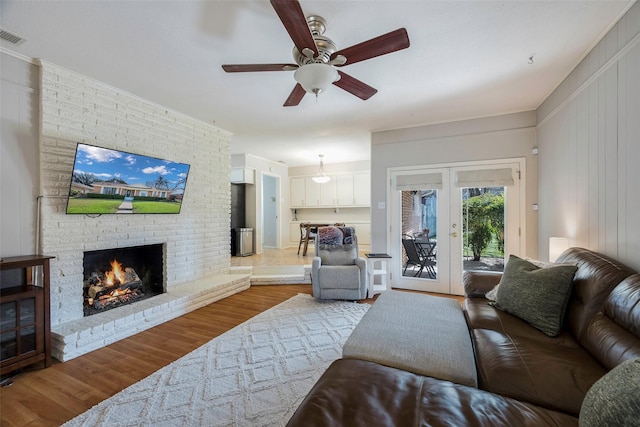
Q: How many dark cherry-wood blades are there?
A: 5